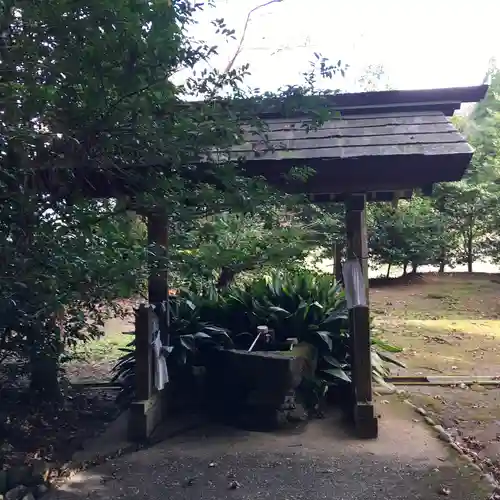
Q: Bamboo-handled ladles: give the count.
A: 2